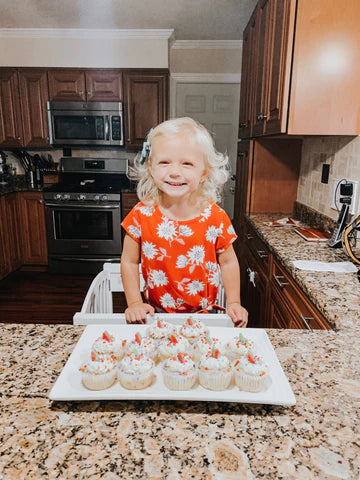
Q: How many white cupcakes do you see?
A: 12